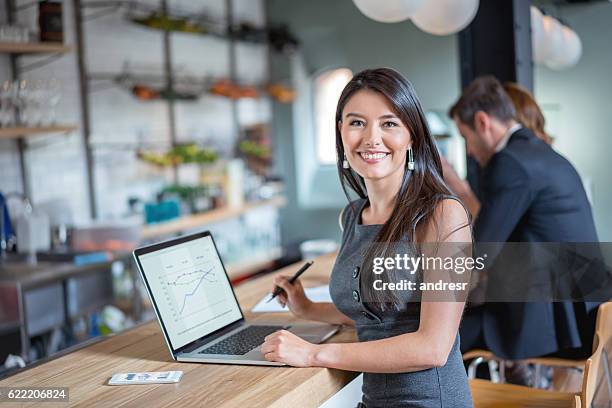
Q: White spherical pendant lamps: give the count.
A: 5